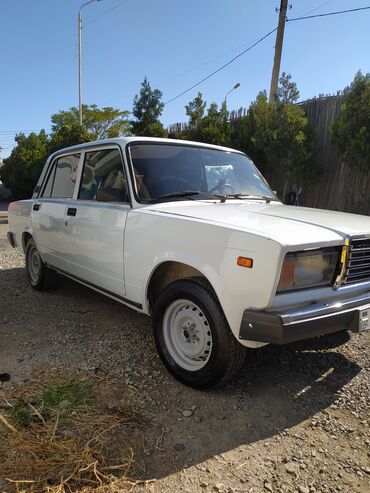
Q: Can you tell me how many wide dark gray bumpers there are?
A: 1